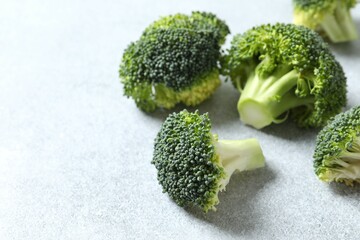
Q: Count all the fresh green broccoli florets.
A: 5